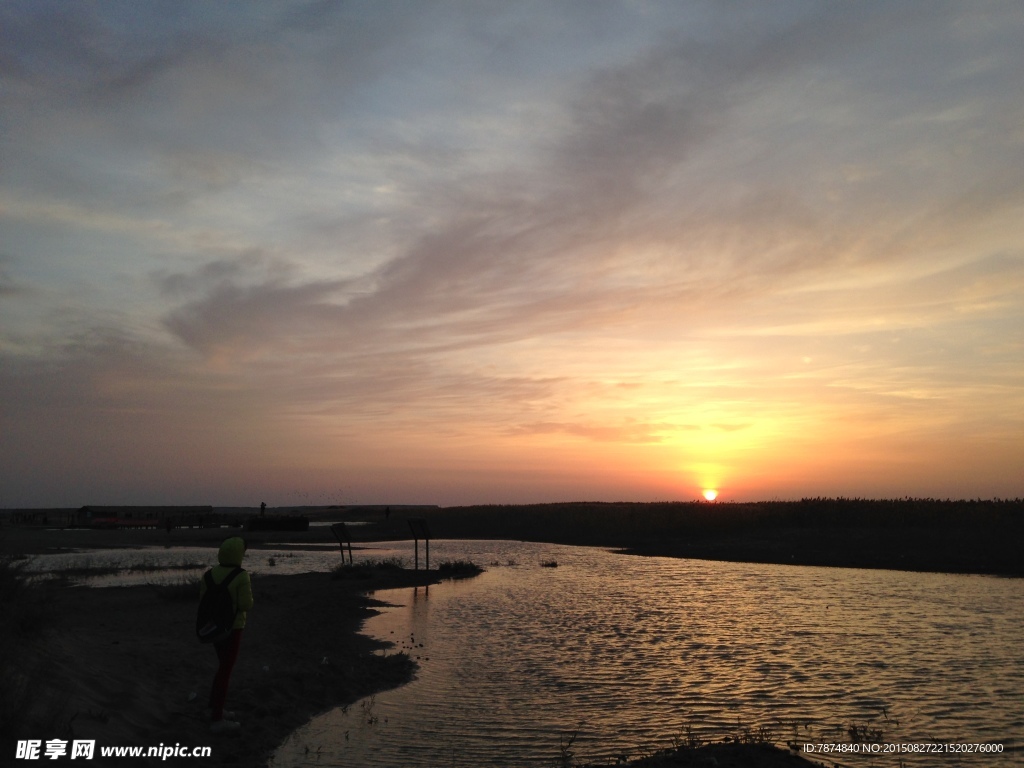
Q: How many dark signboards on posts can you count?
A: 2